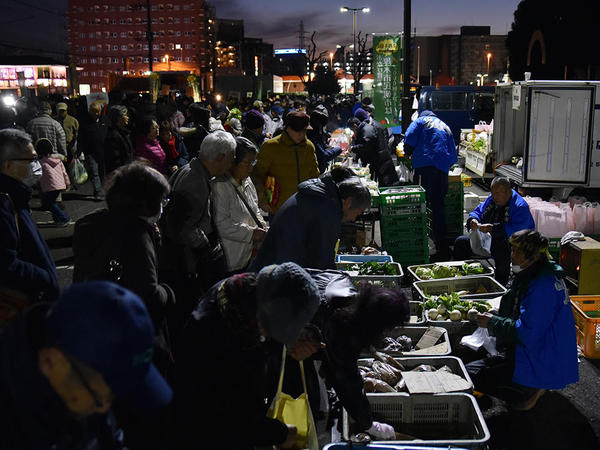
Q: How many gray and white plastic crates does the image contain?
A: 8